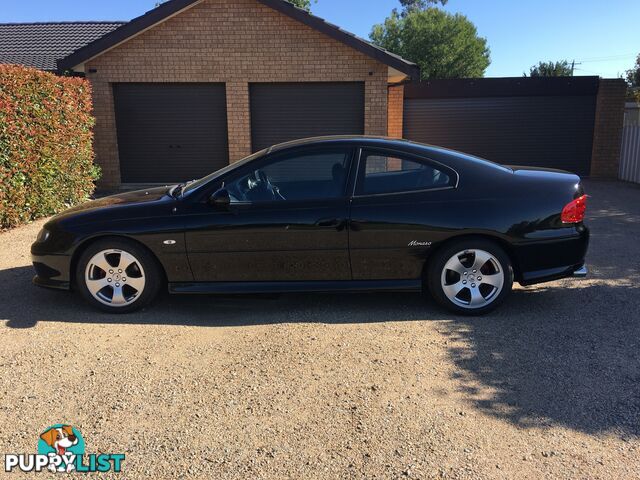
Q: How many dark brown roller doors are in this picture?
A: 3